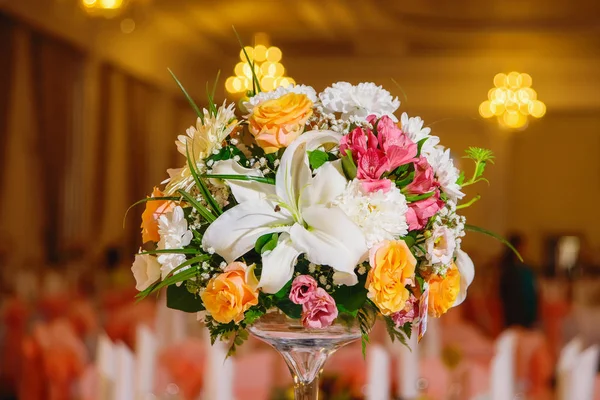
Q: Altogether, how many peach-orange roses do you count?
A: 5